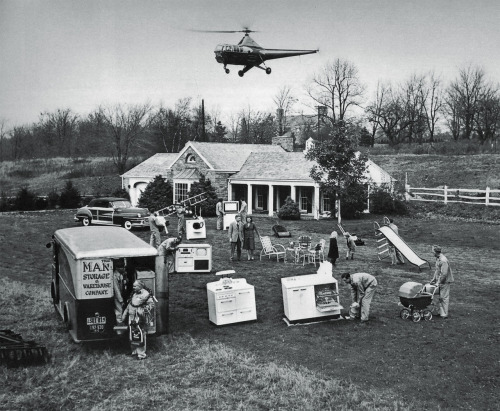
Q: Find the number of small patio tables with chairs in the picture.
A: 1